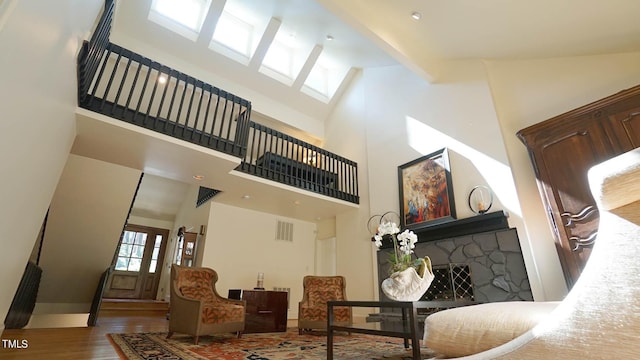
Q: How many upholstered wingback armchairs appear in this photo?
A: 2